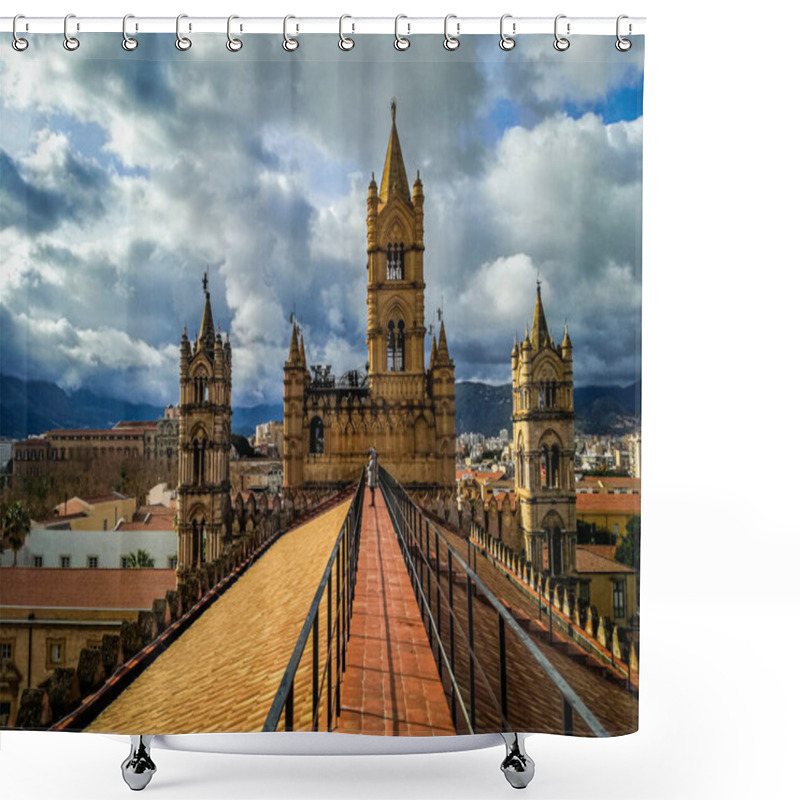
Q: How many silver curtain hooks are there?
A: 12